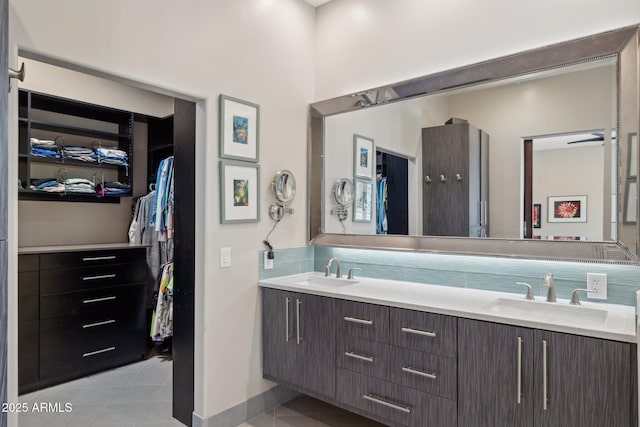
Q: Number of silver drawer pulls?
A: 10